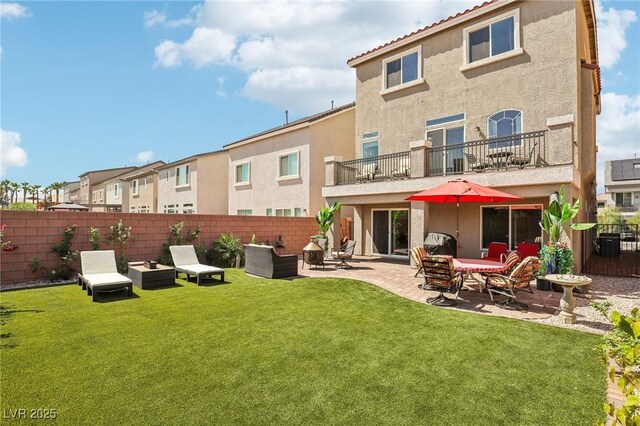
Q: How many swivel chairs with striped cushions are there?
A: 4